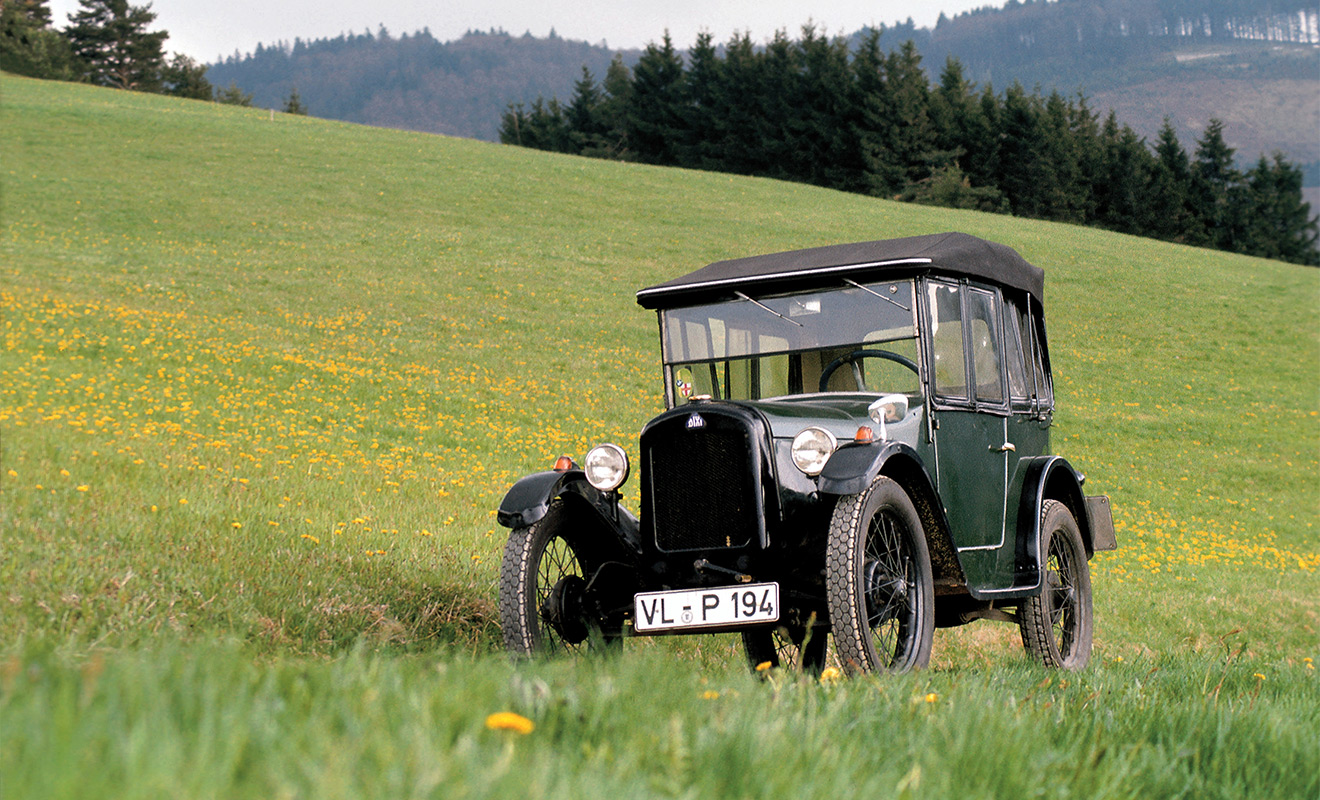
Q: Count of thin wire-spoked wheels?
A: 4